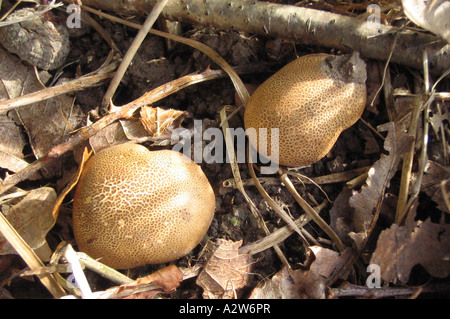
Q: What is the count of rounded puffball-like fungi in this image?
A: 2